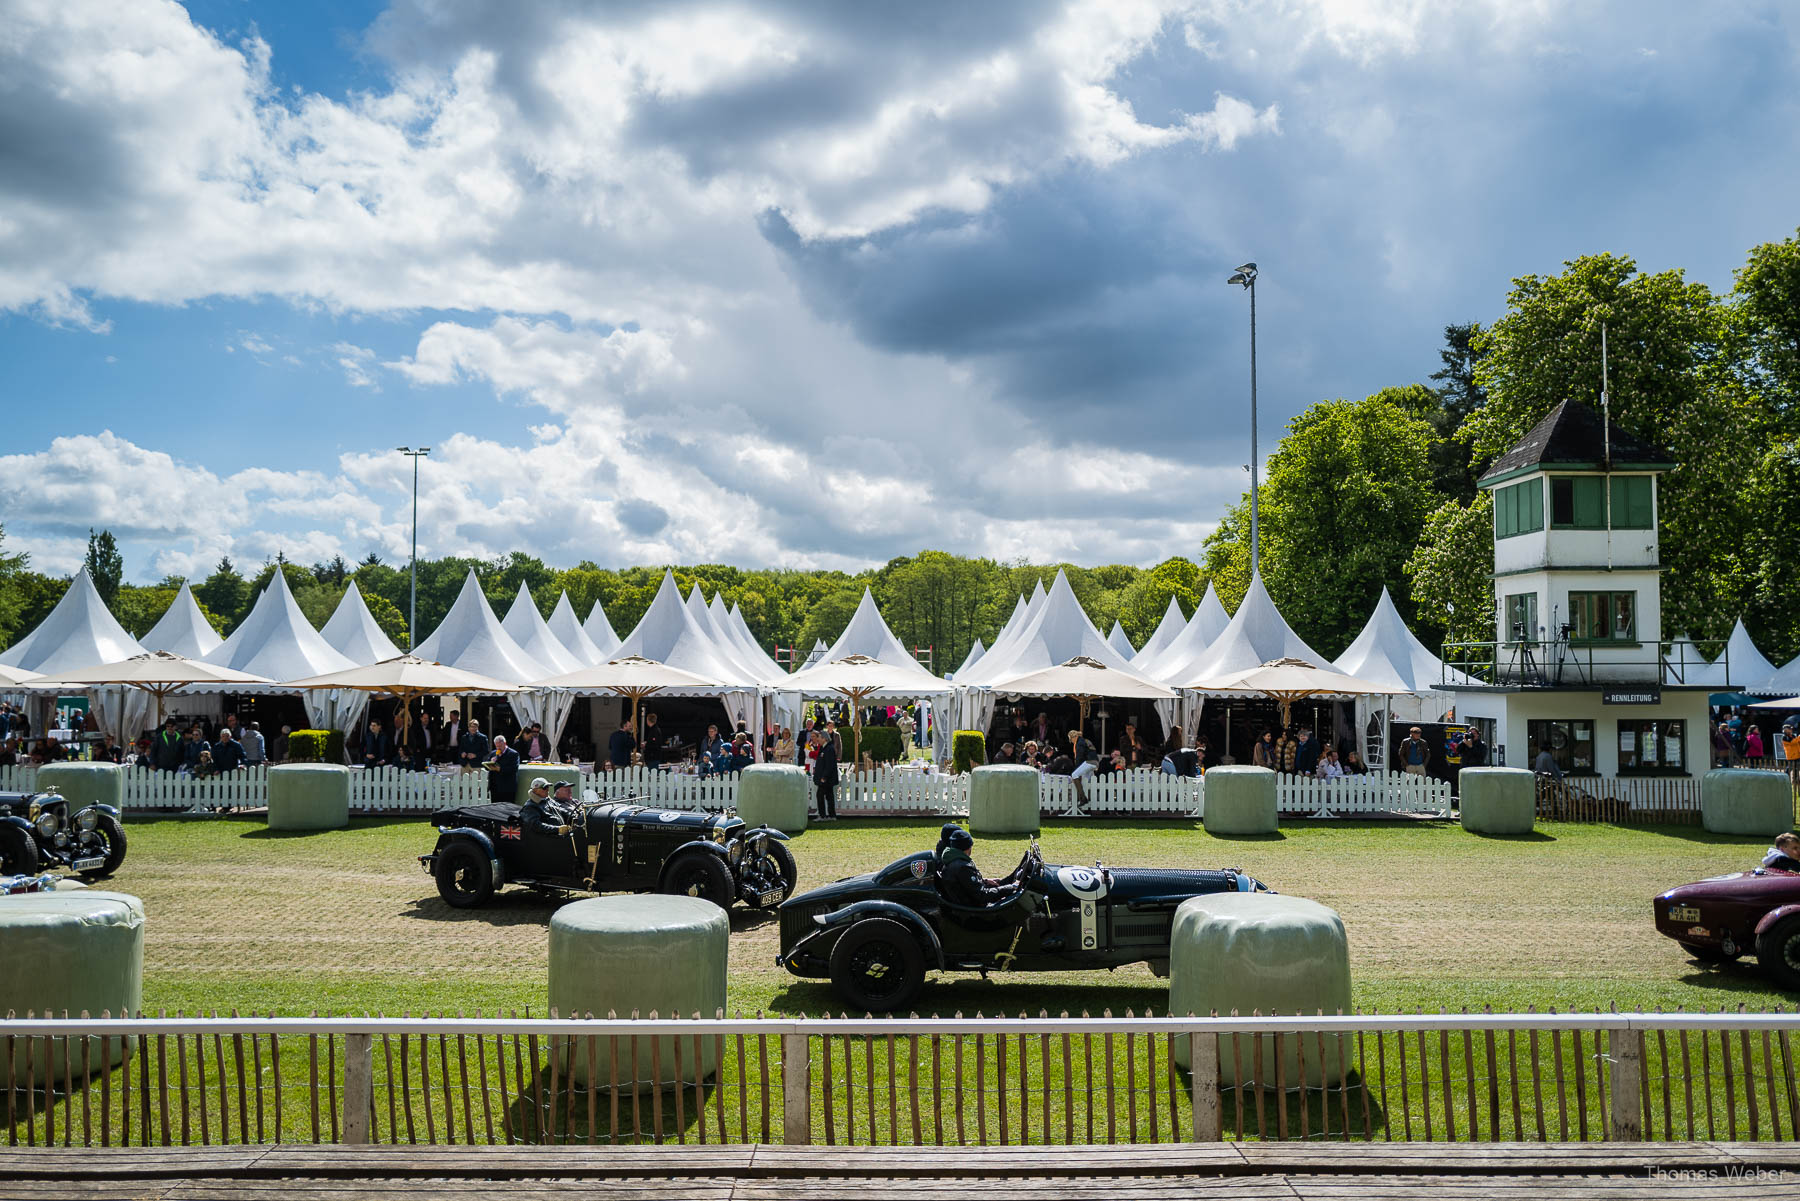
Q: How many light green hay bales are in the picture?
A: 11